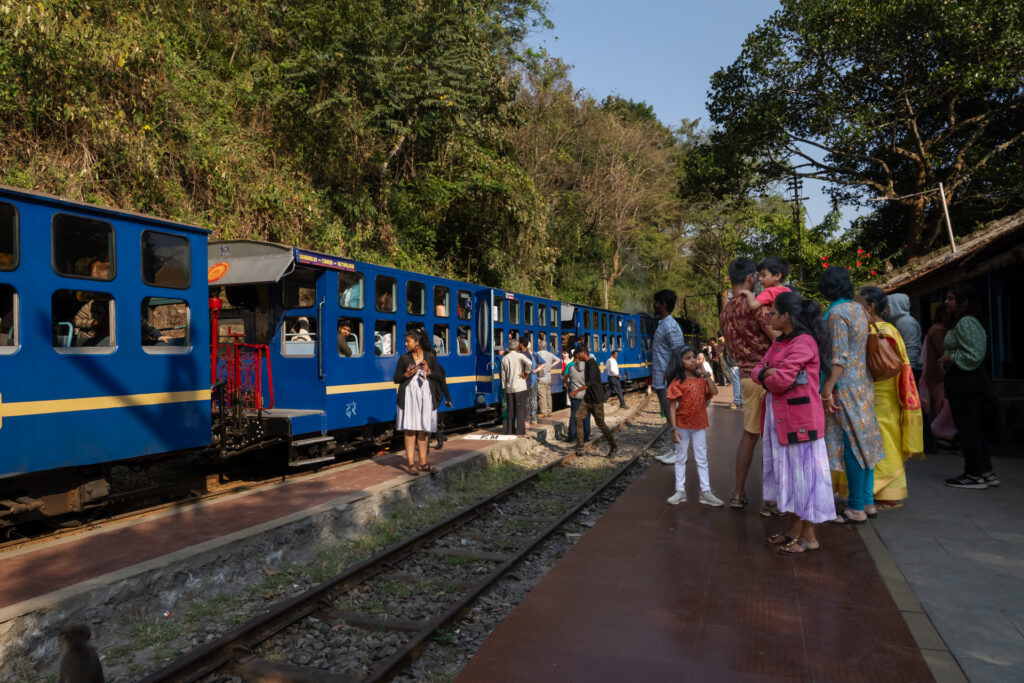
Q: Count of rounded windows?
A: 2